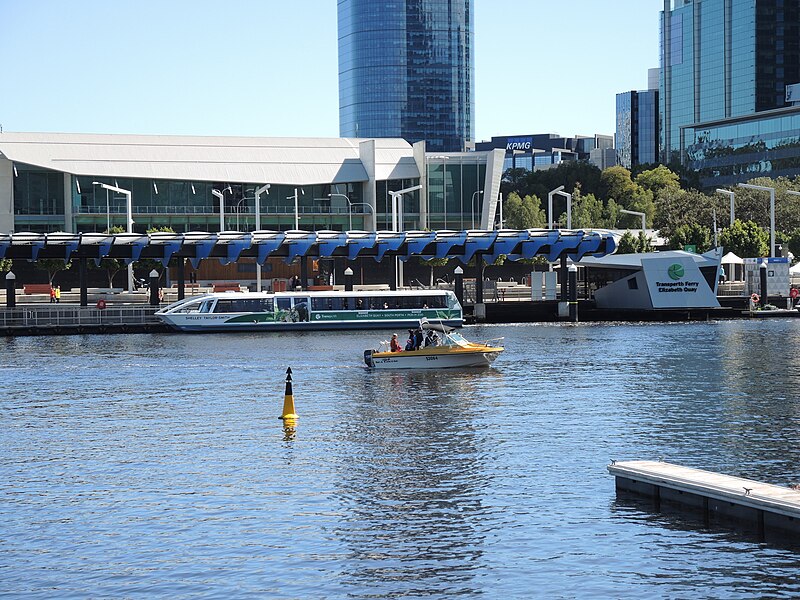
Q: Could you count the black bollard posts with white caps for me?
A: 6